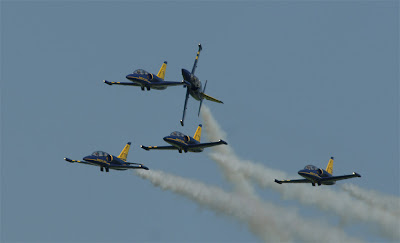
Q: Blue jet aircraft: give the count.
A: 5